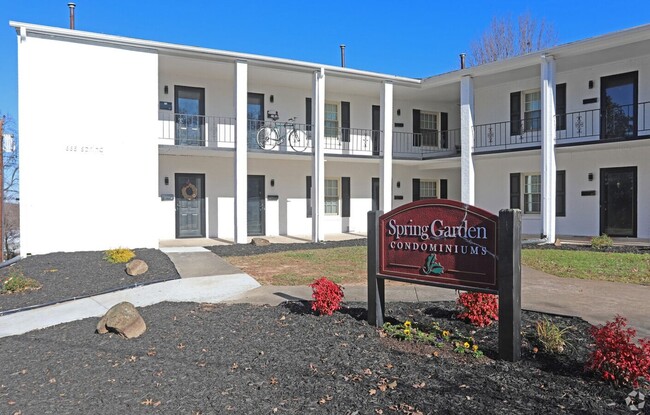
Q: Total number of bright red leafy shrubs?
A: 3